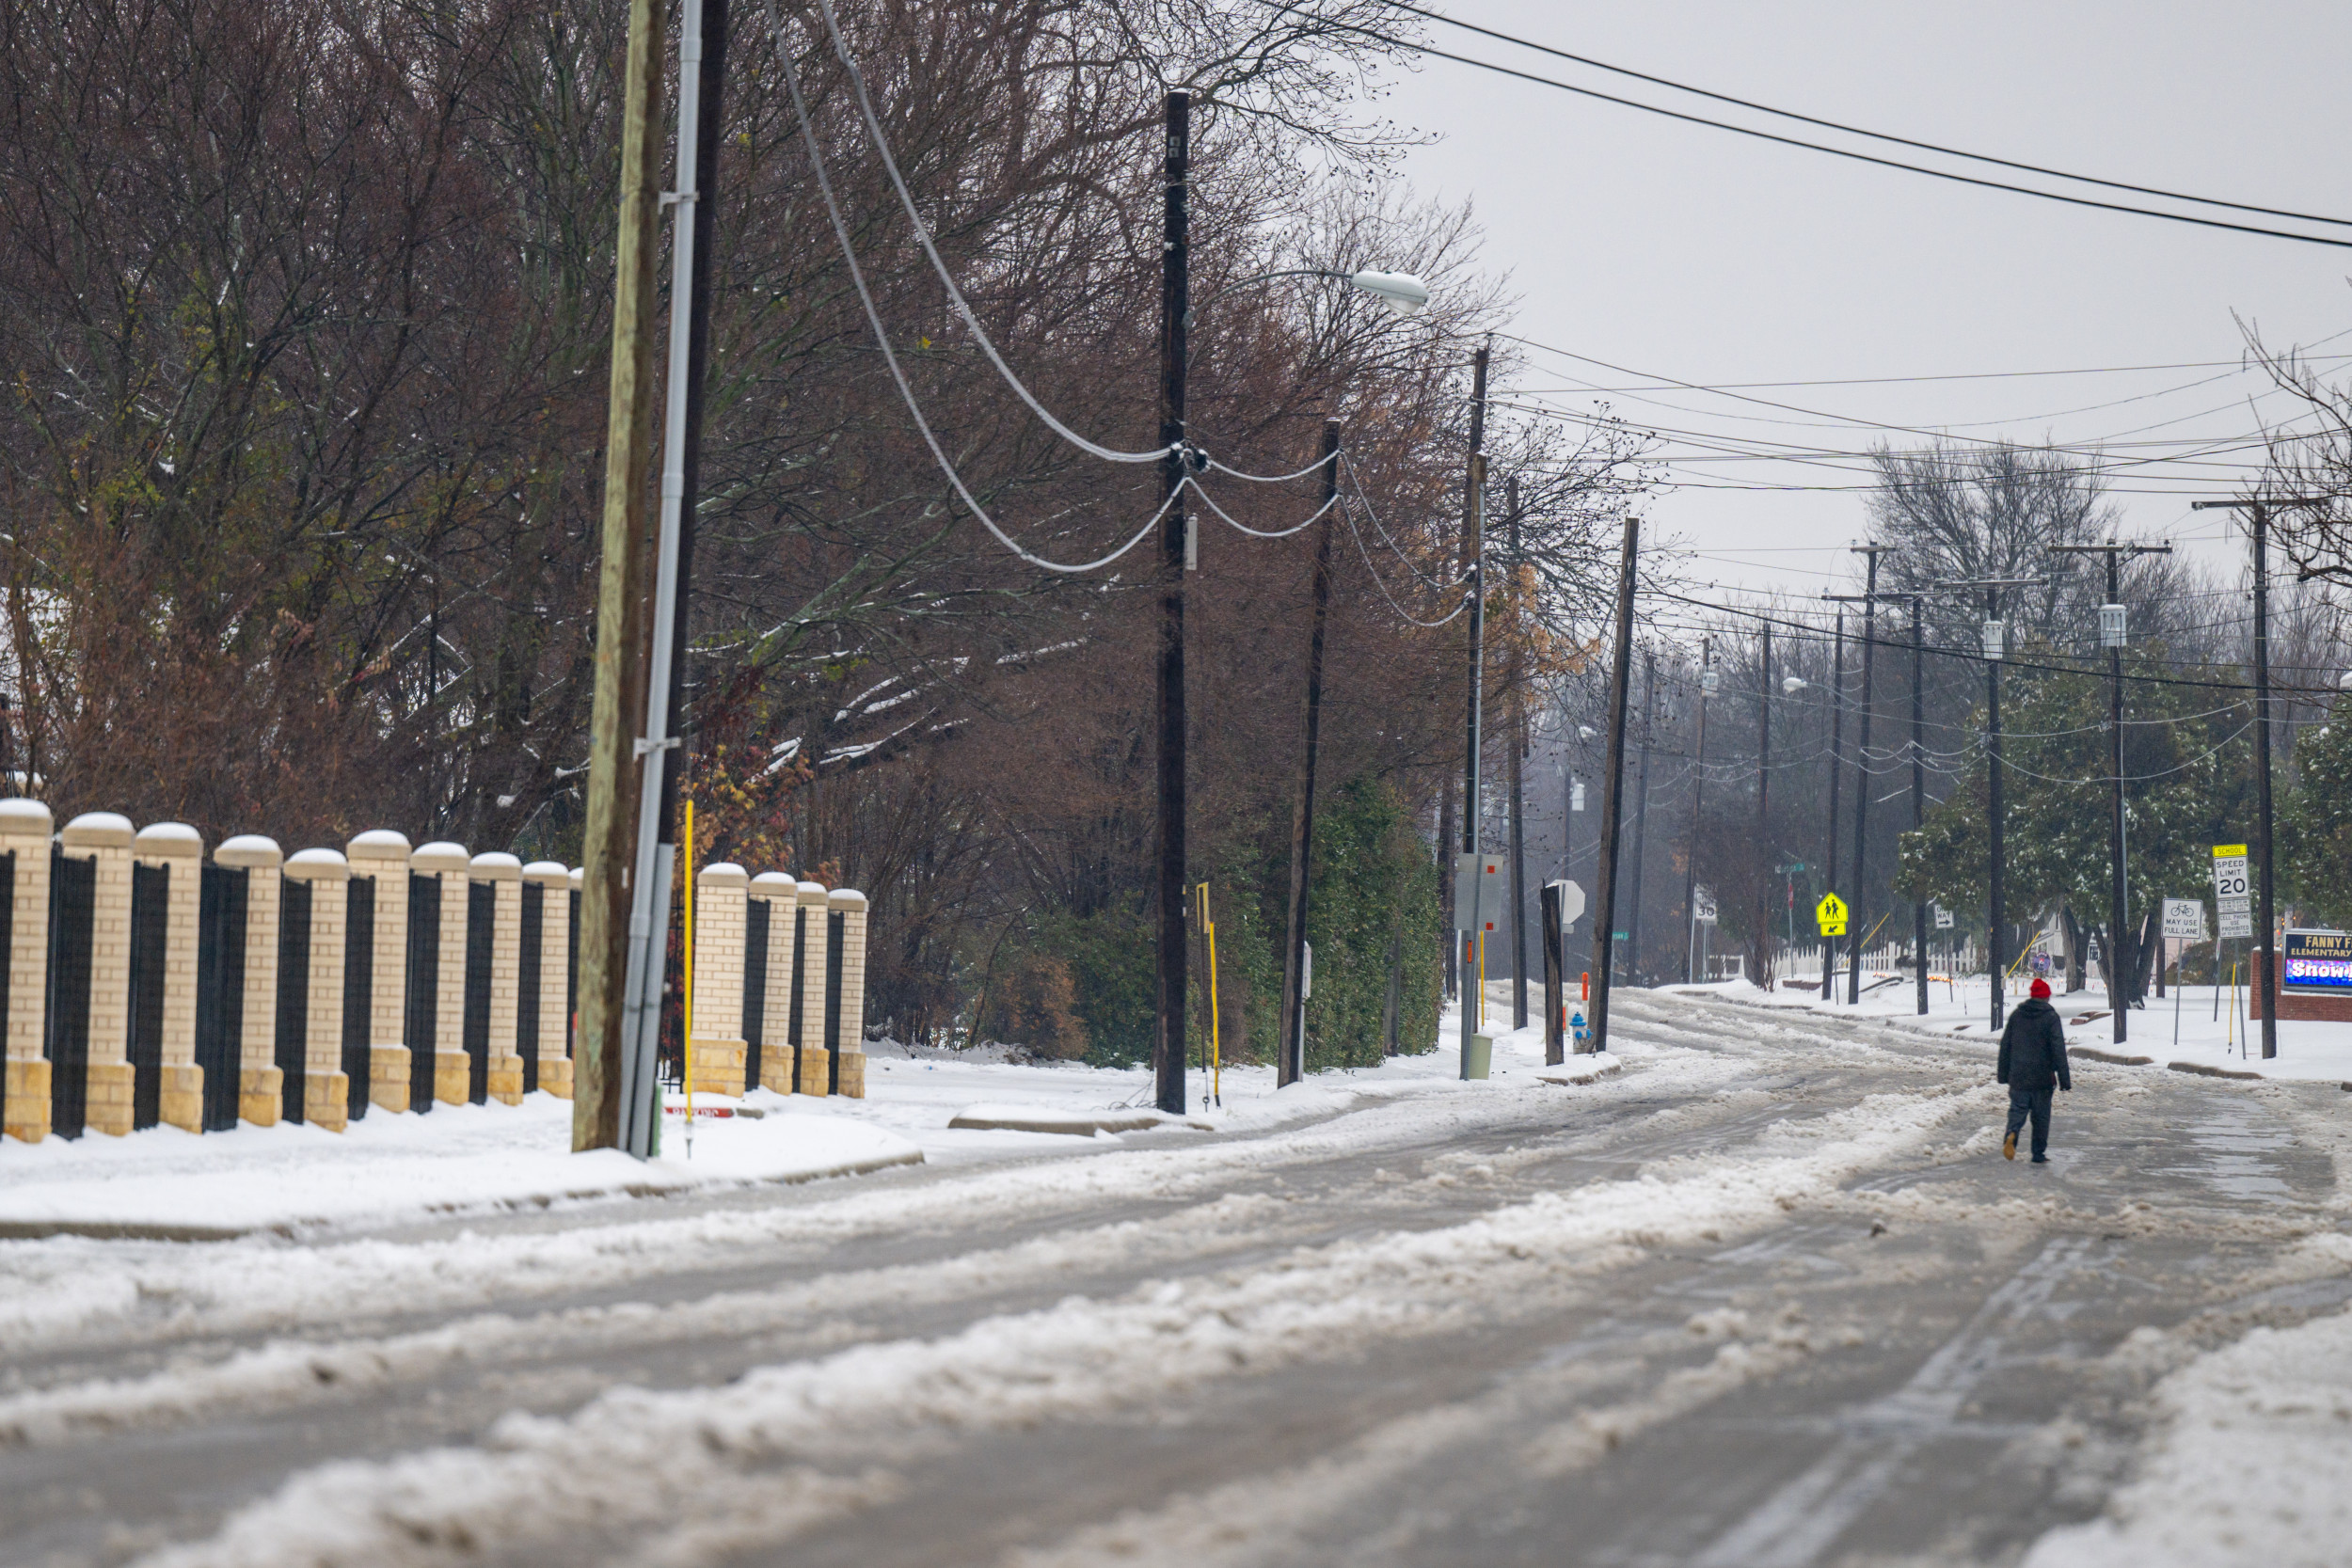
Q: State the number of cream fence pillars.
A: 14